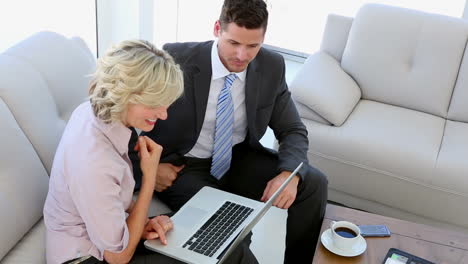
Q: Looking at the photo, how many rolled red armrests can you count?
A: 0